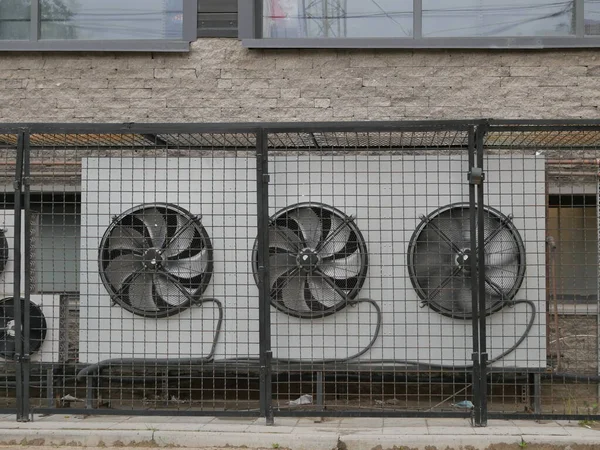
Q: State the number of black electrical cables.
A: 3